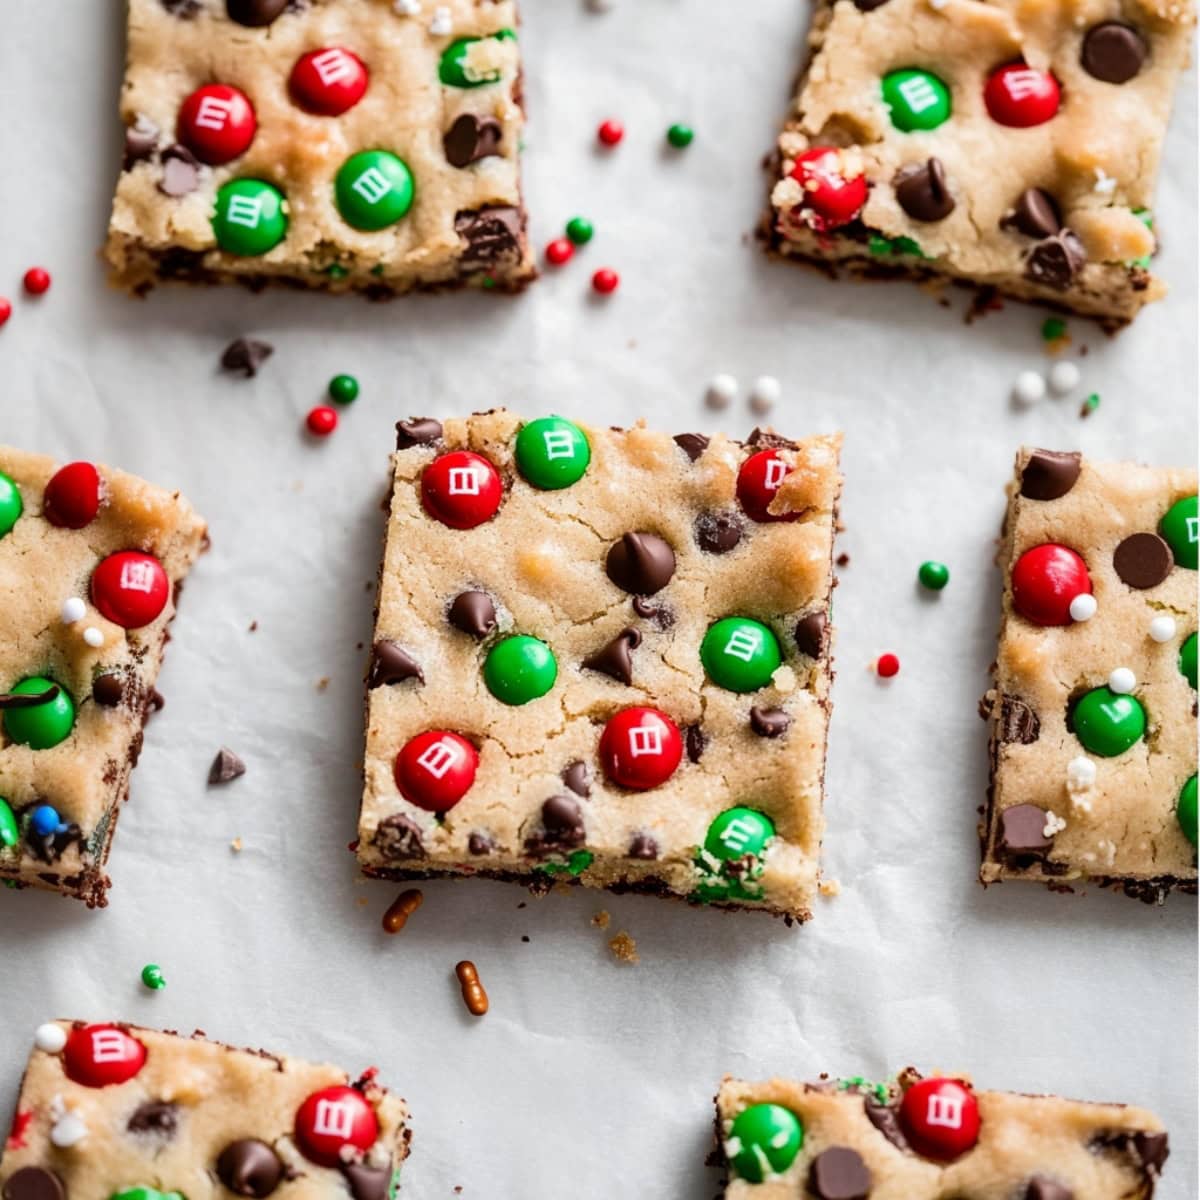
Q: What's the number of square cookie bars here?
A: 7